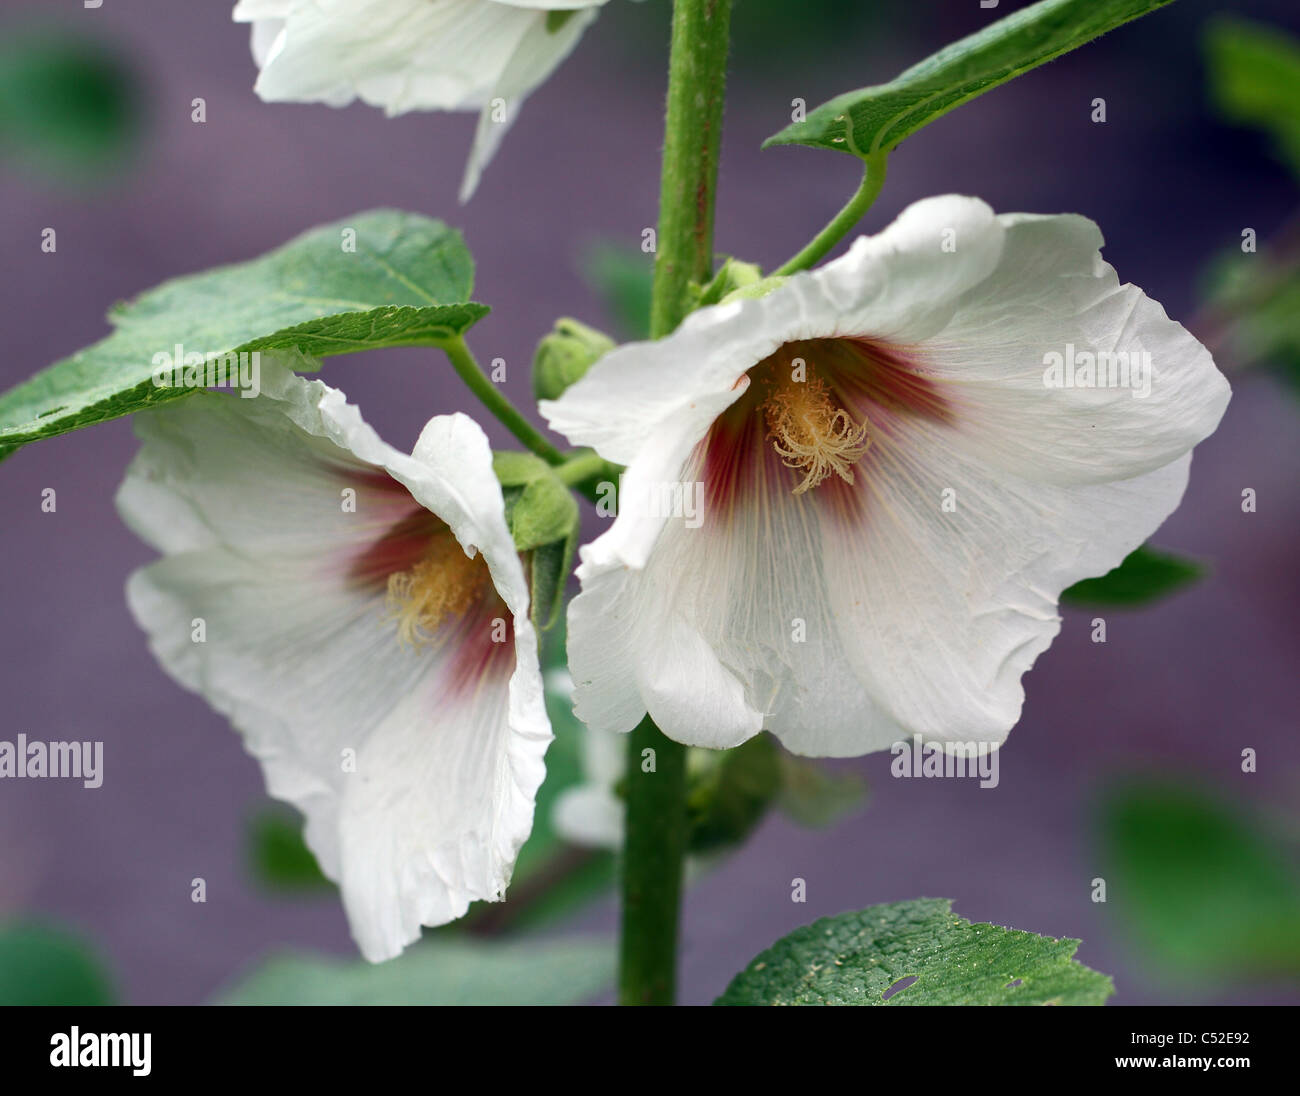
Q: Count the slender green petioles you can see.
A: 2